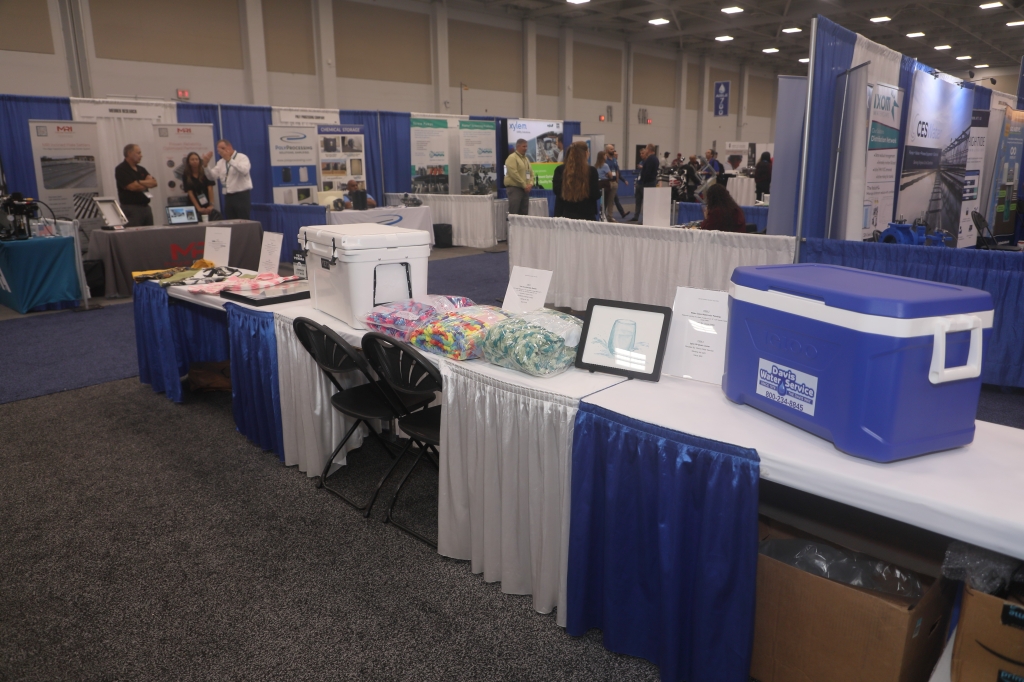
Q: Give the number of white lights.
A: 14